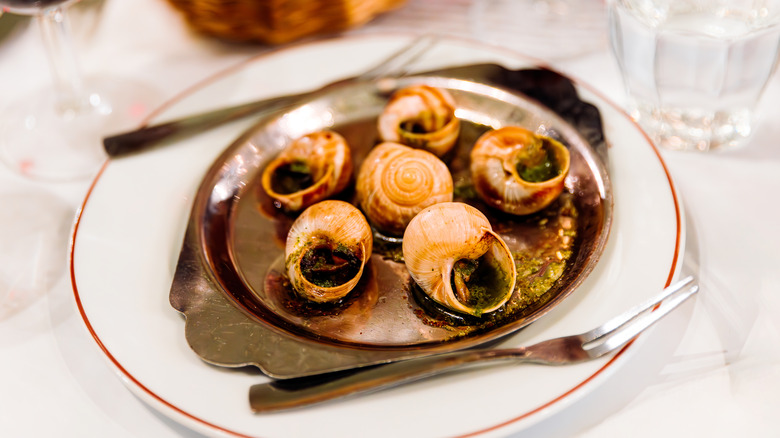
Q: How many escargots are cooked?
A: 6